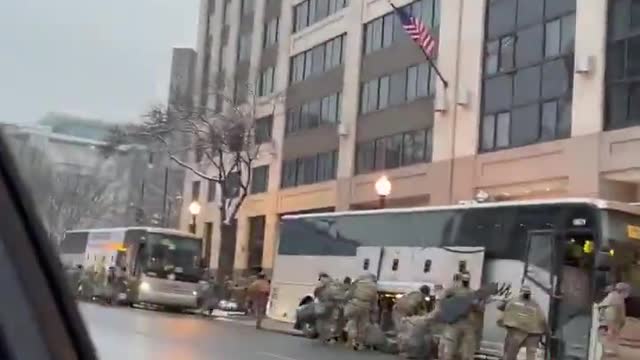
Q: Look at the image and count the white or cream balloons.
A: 0